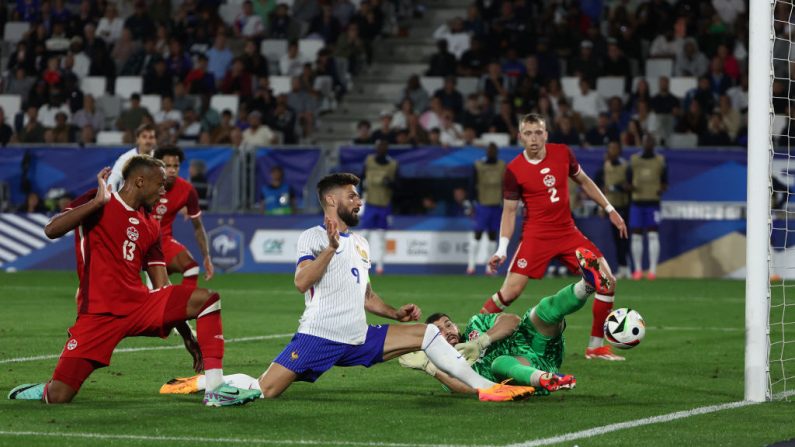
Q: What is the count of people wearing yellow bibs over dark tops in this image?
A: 4